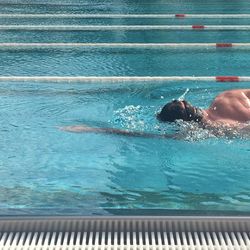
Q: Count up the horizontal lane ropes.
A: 4